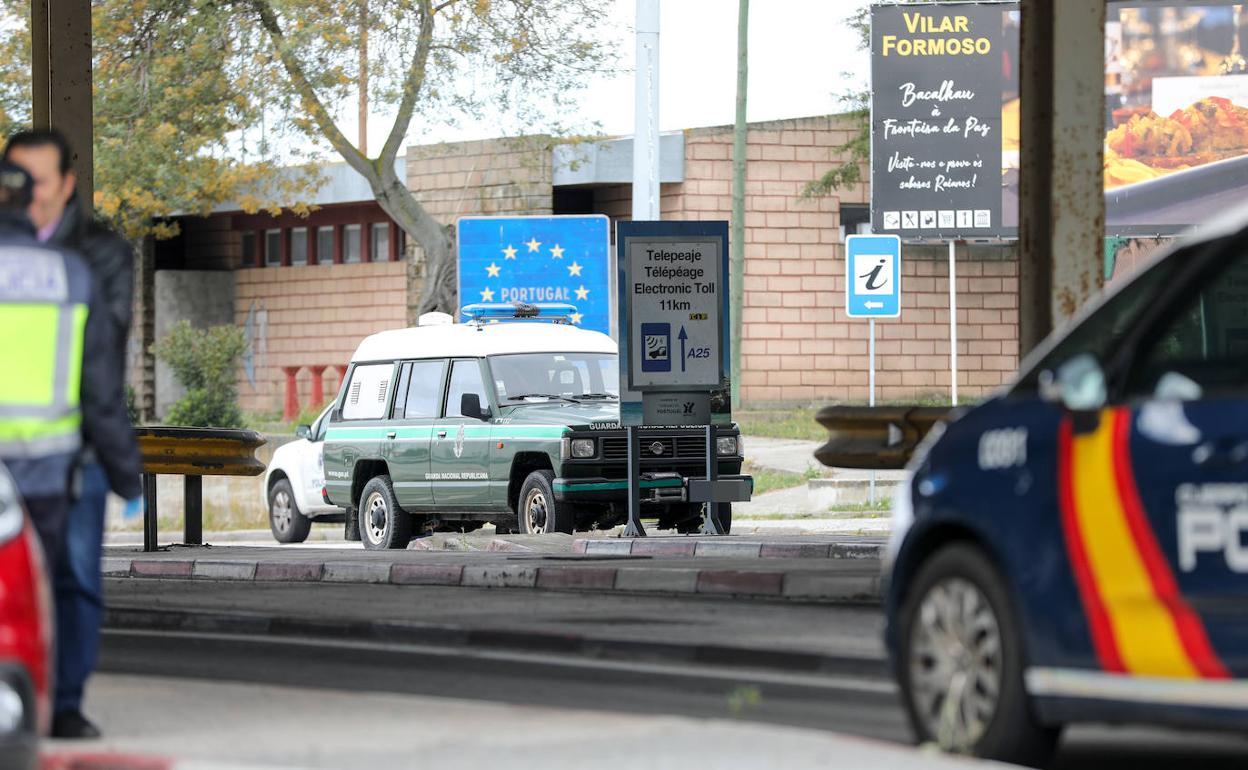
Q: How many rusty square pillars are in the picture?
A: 2